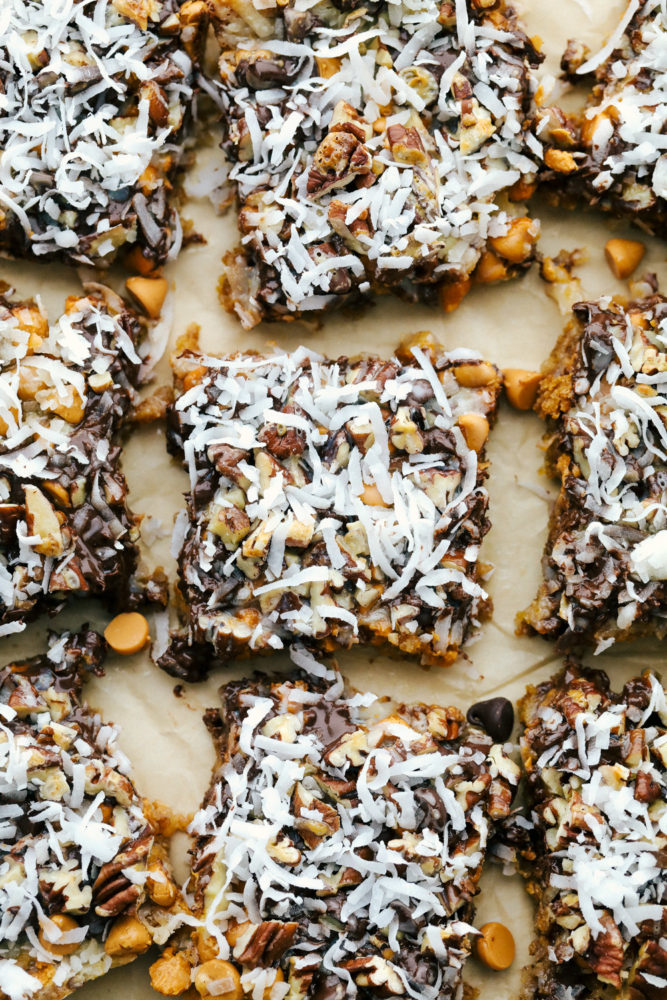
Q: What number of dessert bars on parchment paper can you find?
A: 9